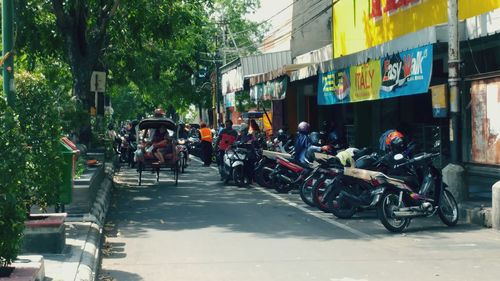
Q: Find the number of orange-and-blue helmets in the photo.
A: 1